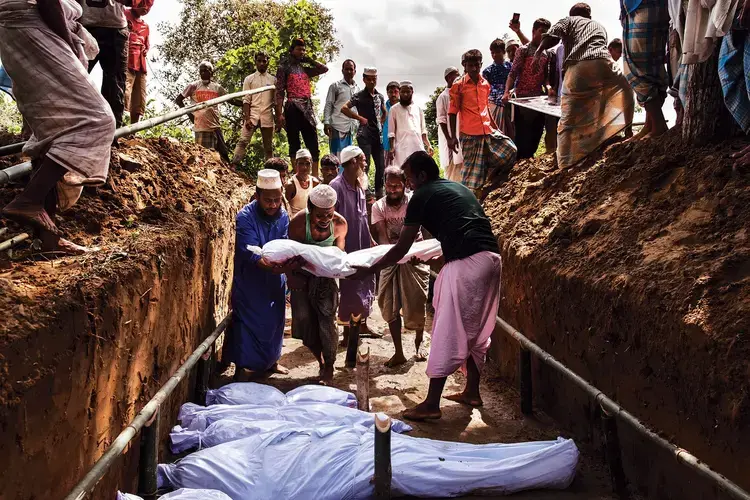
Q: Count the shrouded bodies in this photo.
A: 6